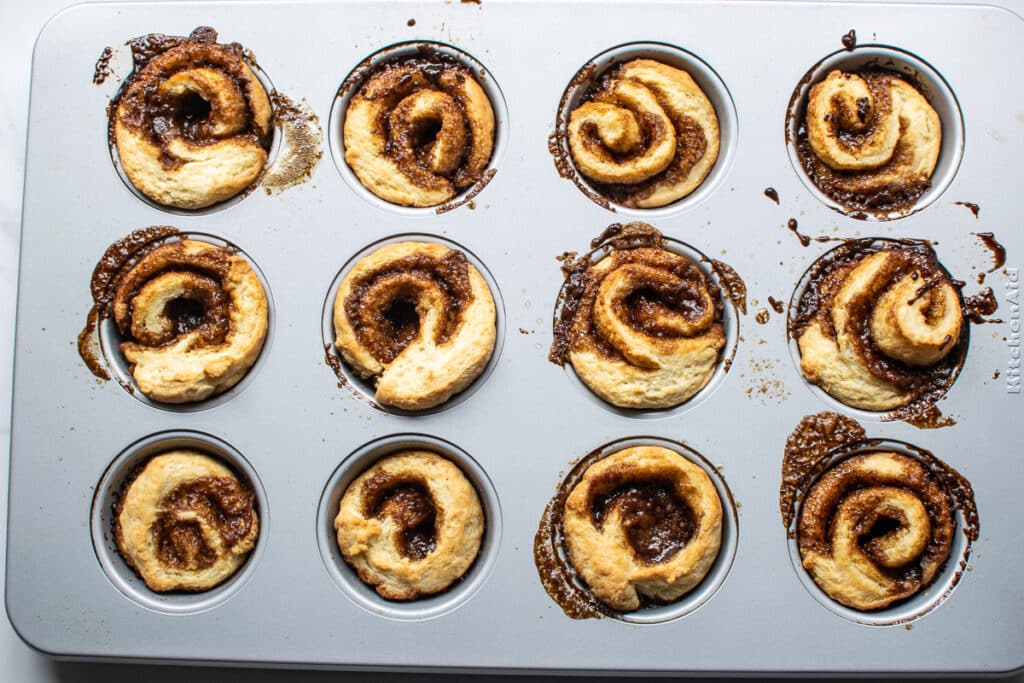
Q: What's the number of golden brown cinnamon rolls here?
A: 12